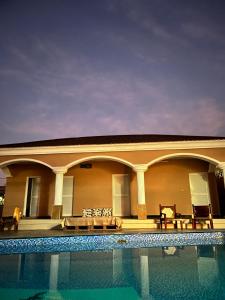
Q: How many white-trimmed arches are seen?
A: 3